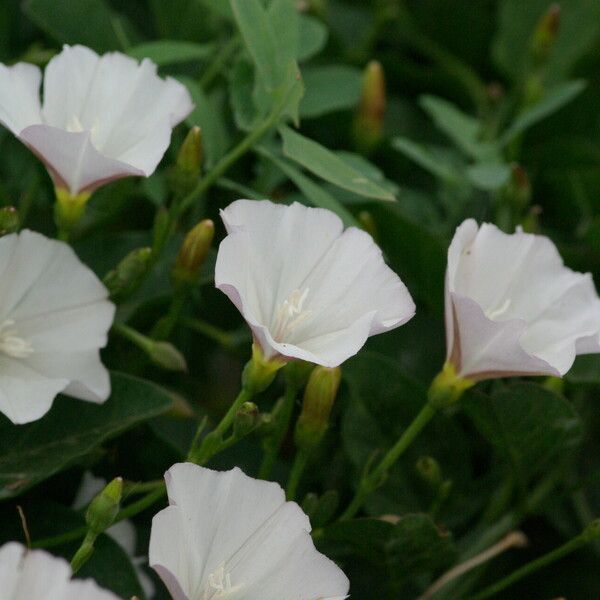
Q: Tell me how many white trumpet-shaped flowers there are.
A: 6